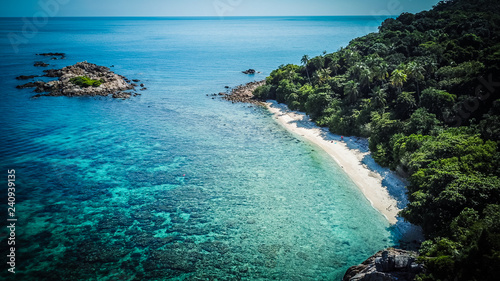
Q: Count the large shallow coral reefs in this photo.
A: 1